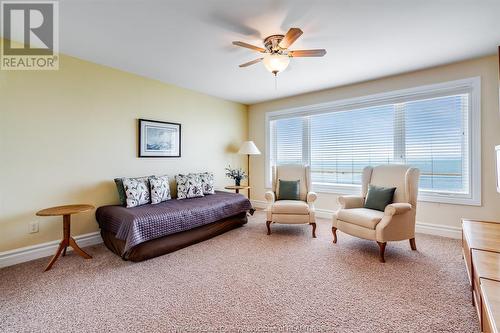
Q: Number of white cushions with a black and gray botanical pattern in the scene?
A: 4